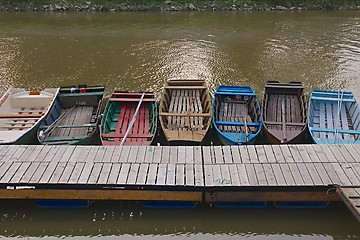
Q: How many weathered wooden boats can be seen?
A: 7